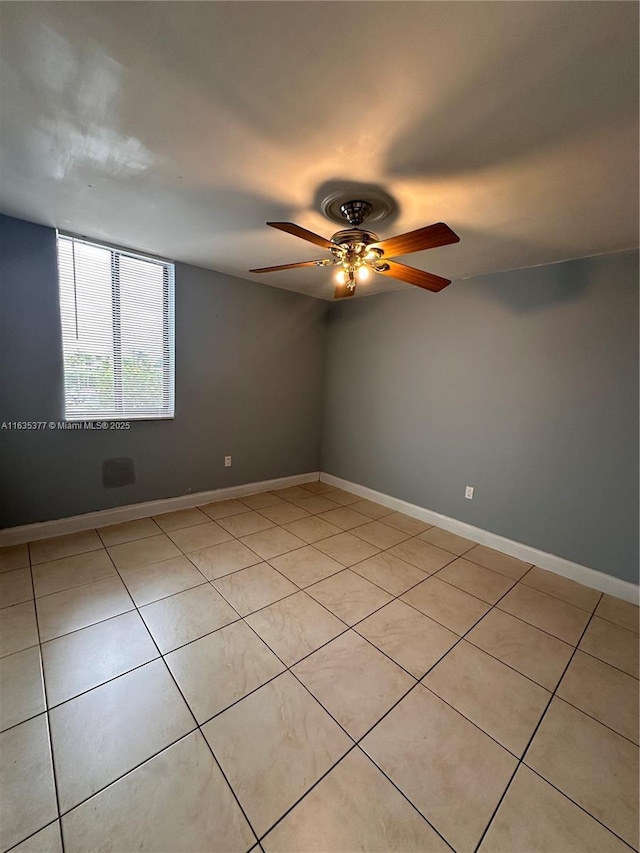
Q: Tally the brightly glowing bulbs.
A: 2